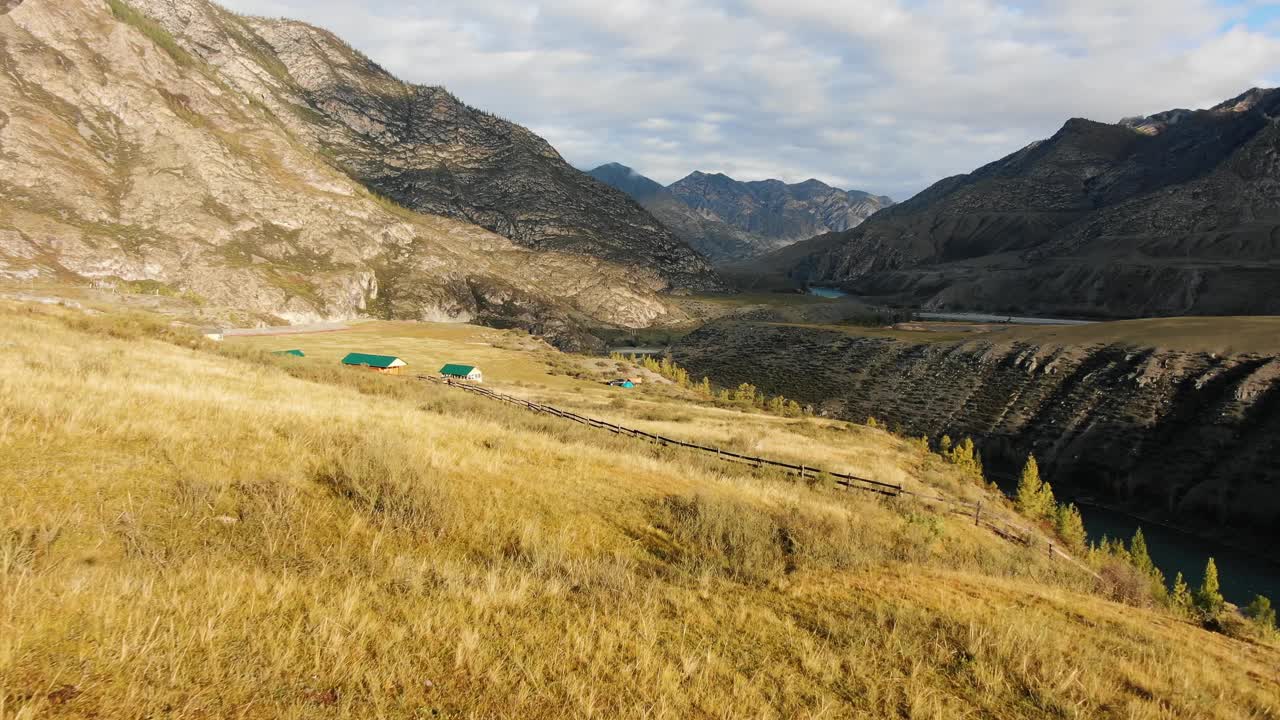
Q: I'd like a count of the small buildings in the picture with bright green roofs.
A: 3